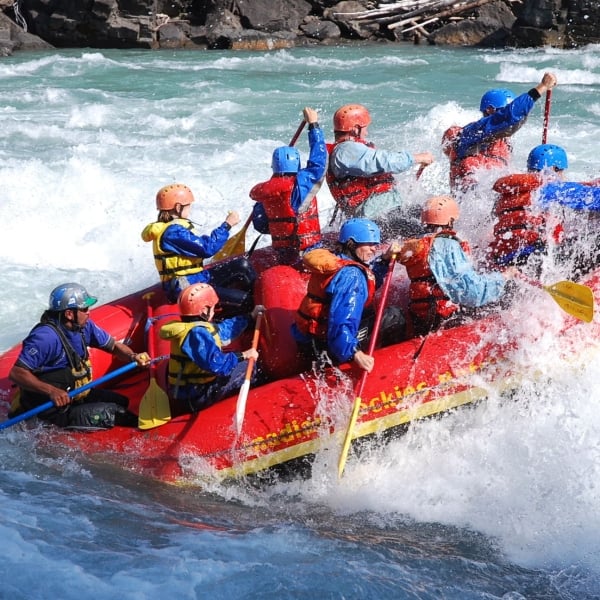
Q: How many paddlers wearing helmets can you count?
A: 9